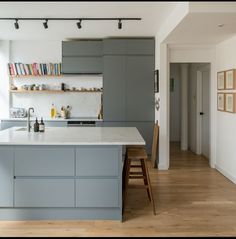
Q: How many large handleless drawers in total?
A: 4